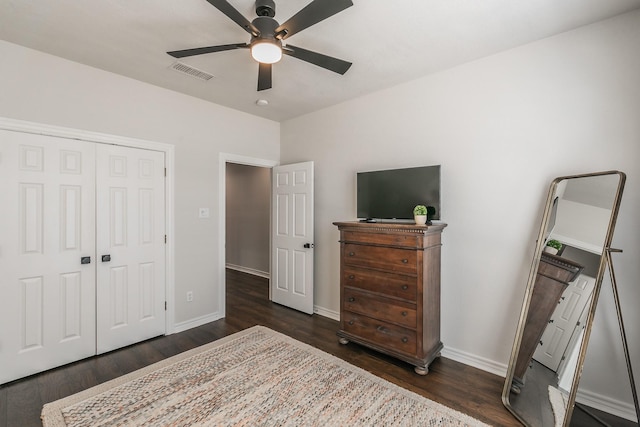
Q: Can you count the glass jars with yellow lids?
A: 0